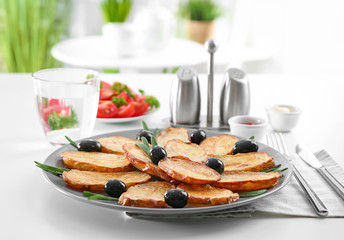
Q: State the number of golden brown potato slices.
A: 12